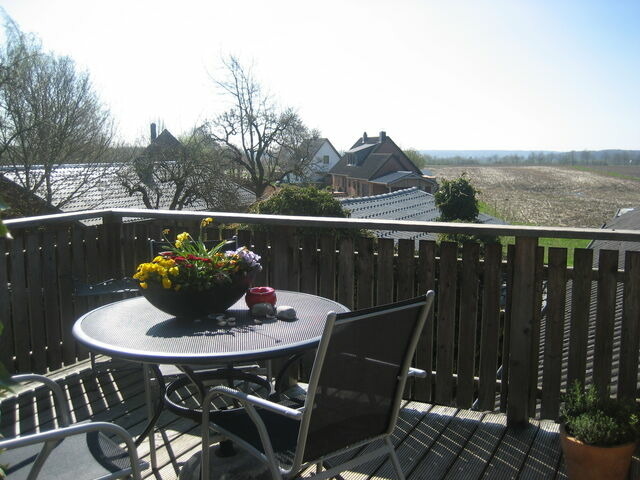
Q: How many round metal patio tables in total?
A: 1